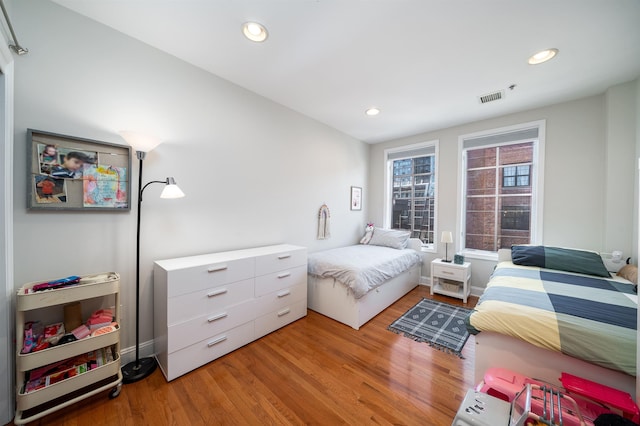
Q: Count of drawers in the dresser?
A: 8